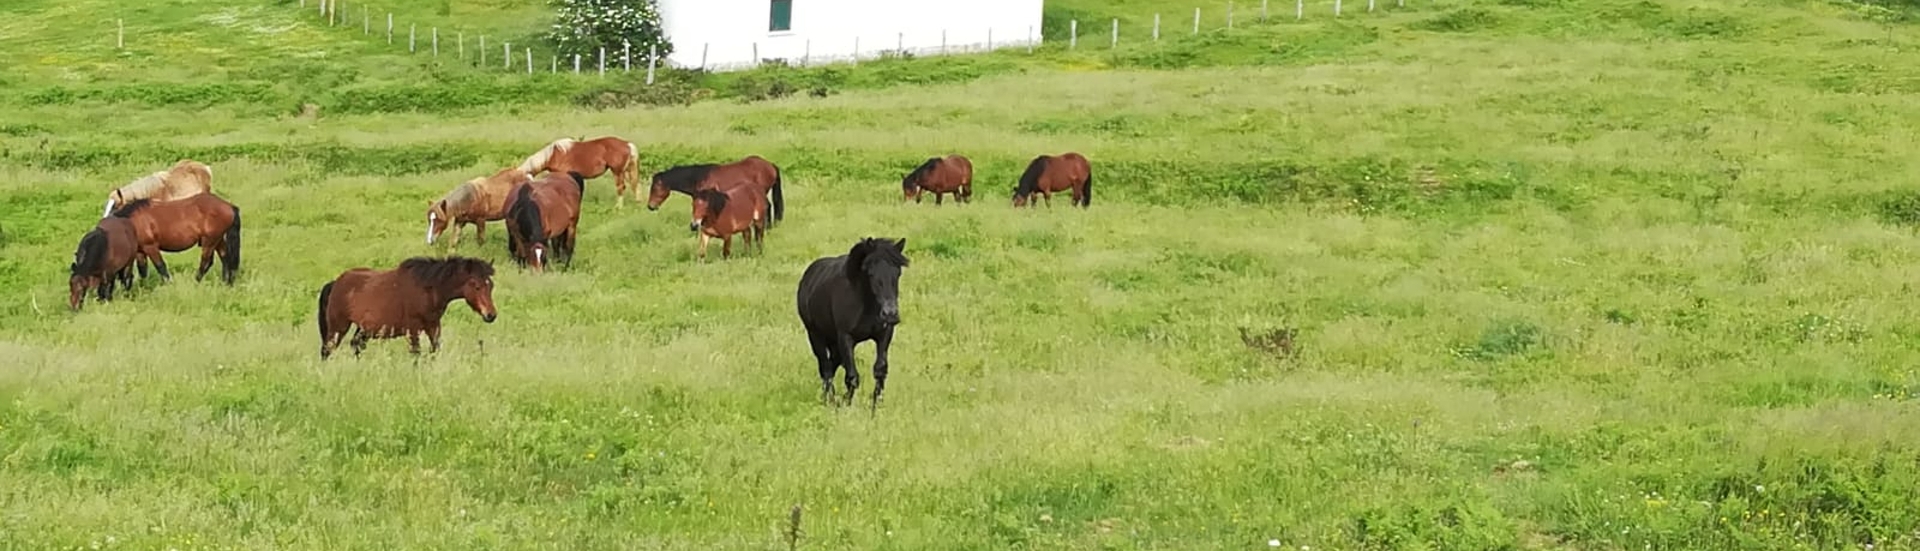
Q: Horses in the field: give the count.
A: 12